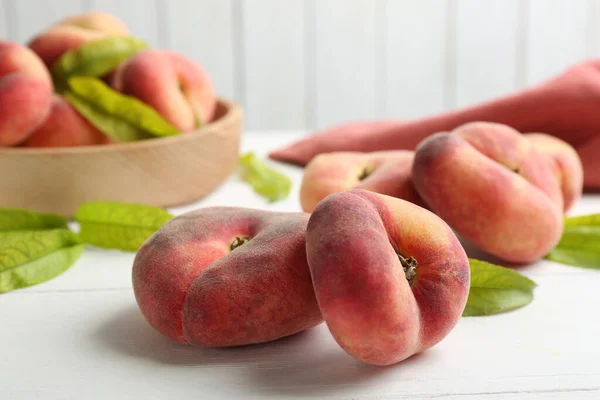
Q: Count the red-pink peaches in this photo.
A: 9